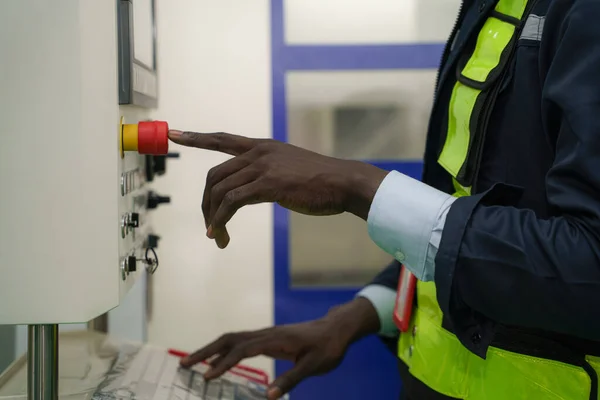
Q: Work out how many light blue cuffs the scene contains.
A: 2